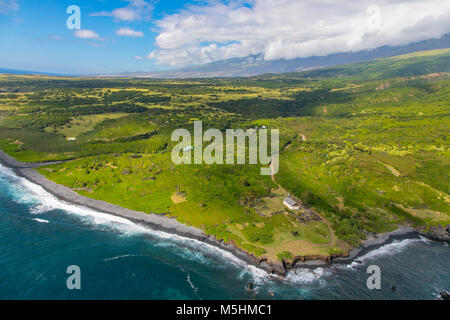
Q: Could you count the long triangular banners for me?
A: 0